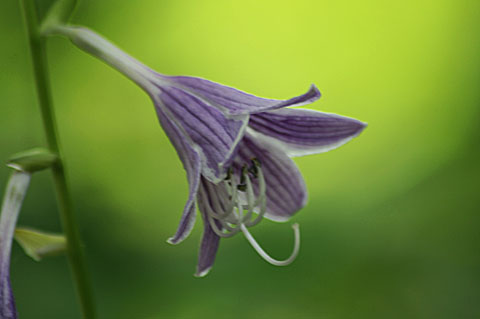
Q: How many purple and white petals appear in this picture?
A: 6